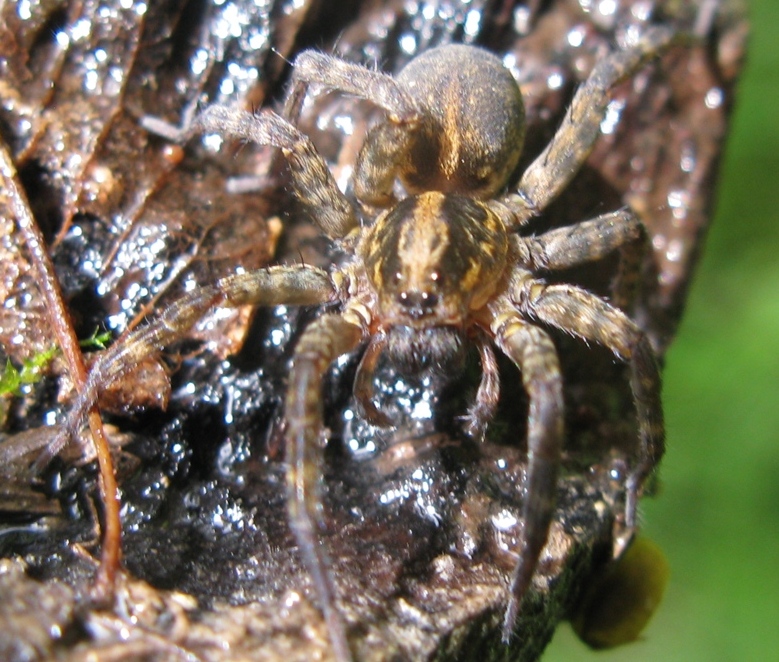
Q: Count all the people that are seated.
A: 0